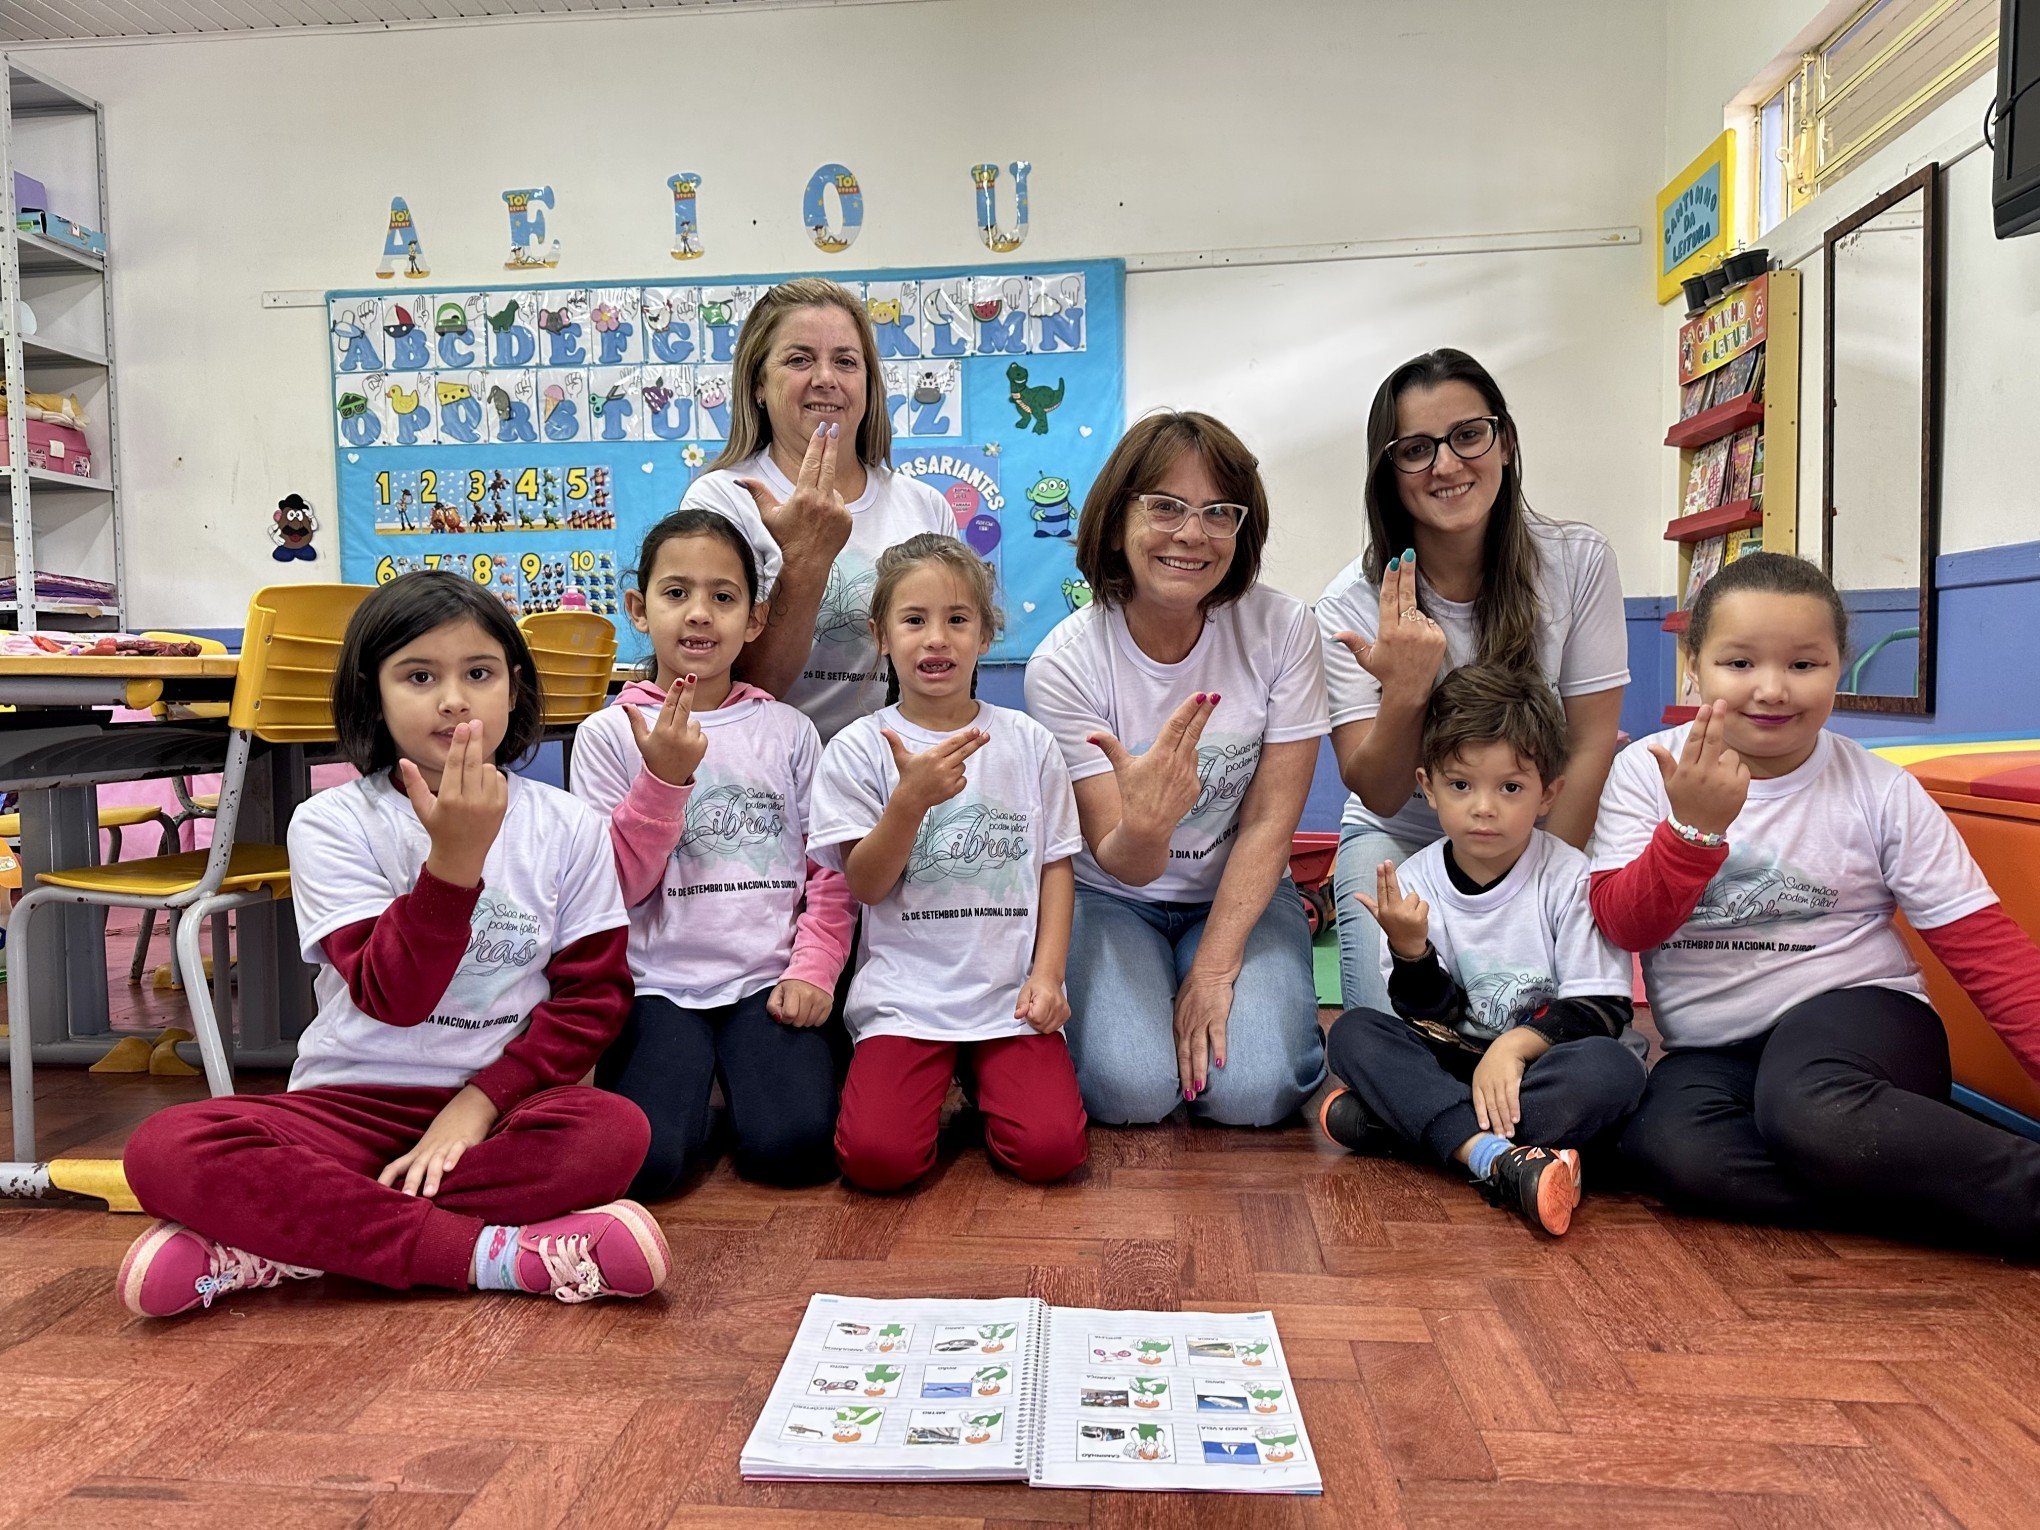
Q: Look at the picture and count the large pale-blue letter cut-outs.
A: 5